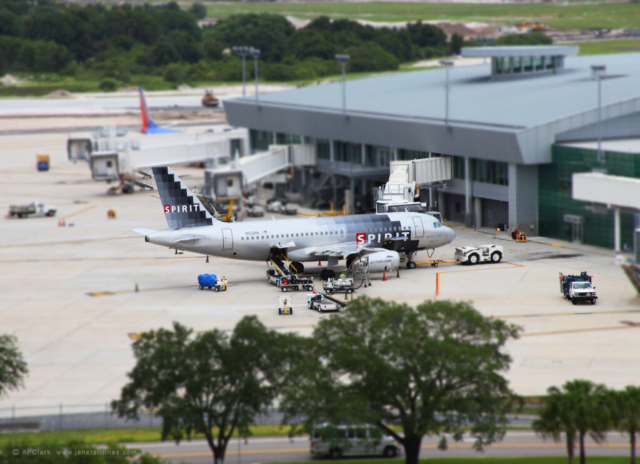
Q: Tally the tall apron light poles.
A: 5